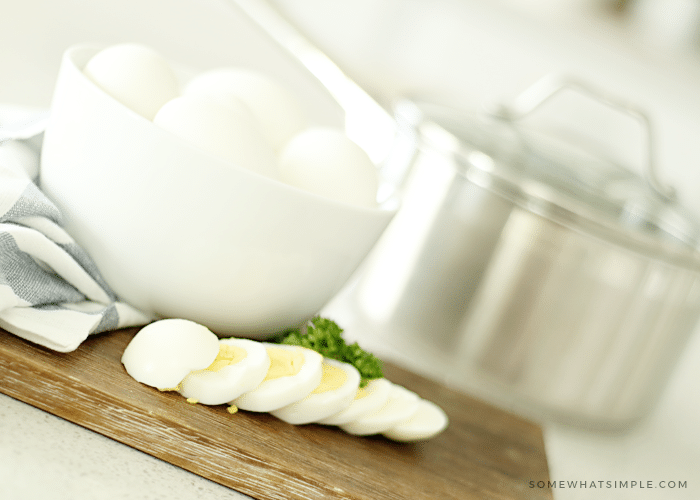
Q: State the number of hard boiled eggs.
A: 5